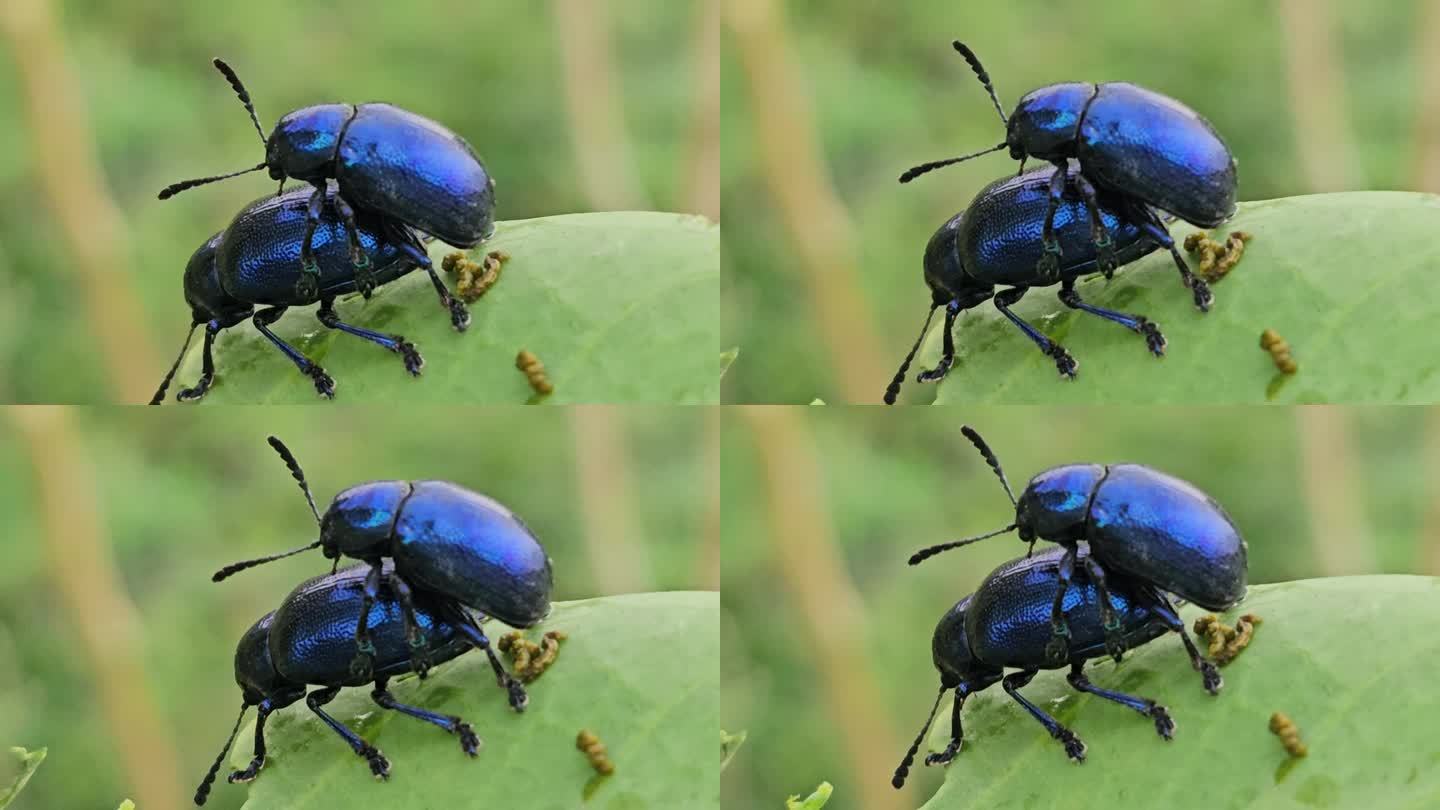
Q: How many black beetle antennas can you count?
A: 12